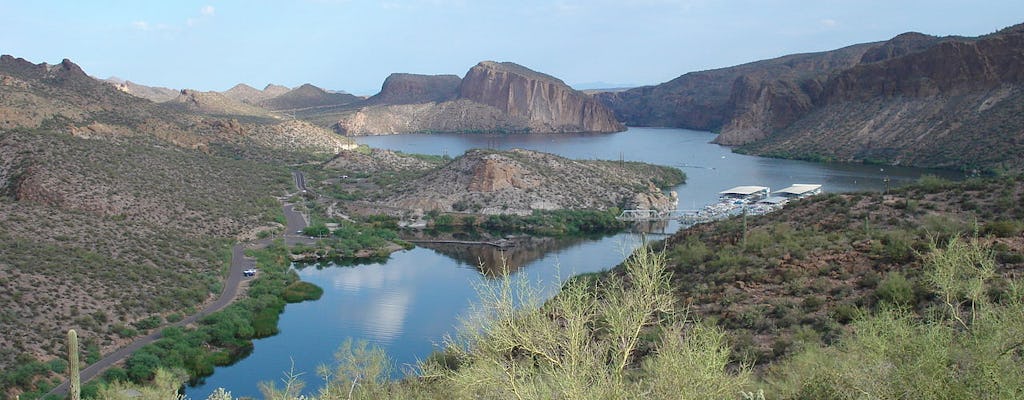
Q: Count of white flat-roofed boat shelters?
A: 2